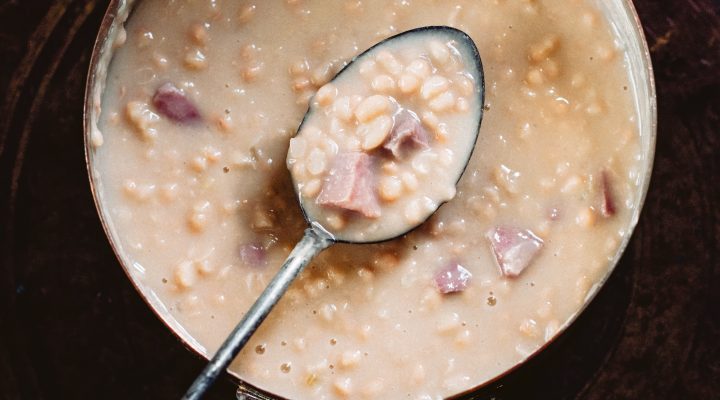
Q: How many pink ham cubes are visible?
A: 7